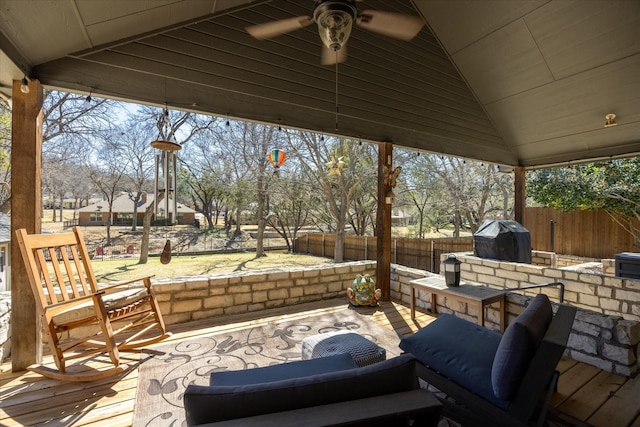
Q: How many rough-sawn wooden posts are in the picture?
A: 3